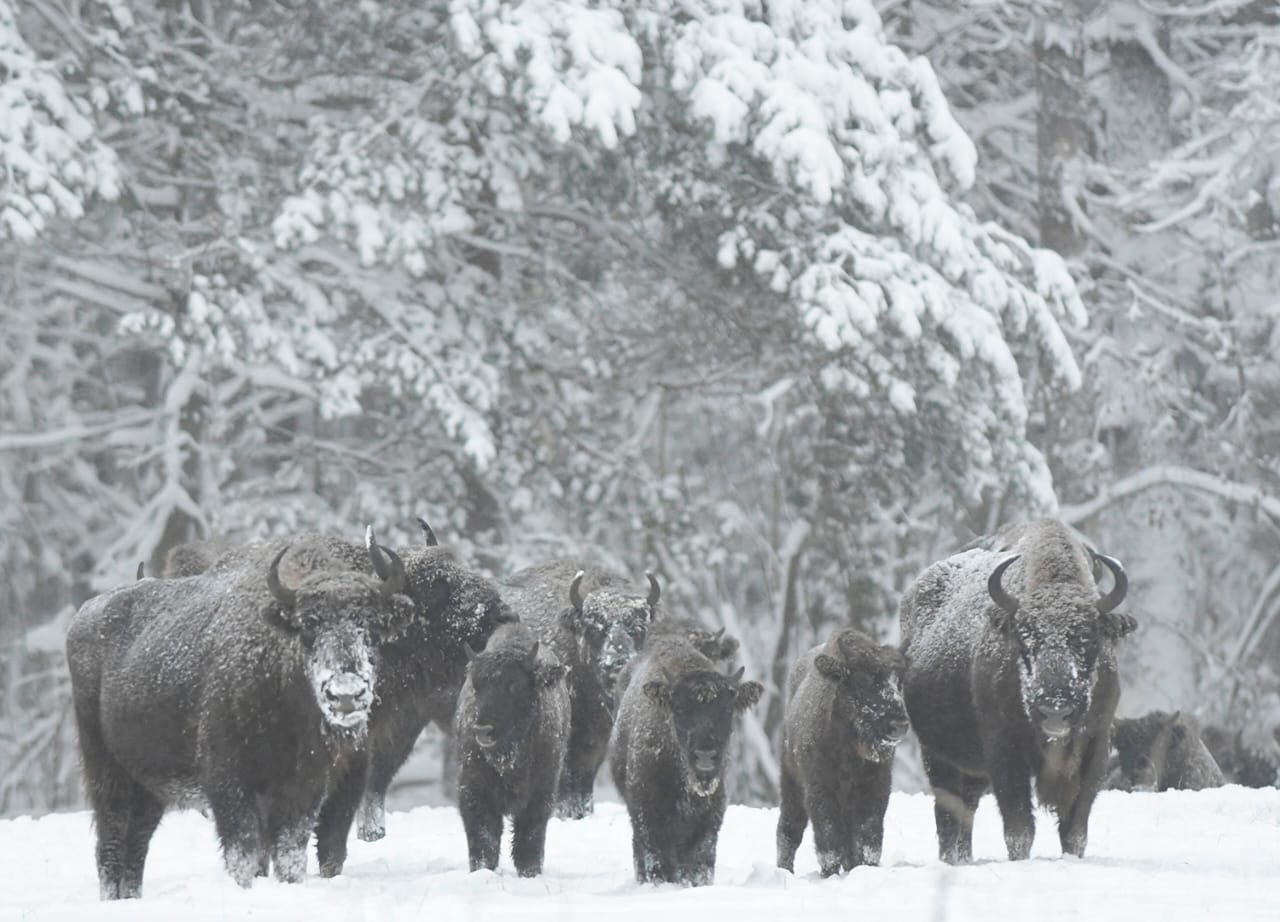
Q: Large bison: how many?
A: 4